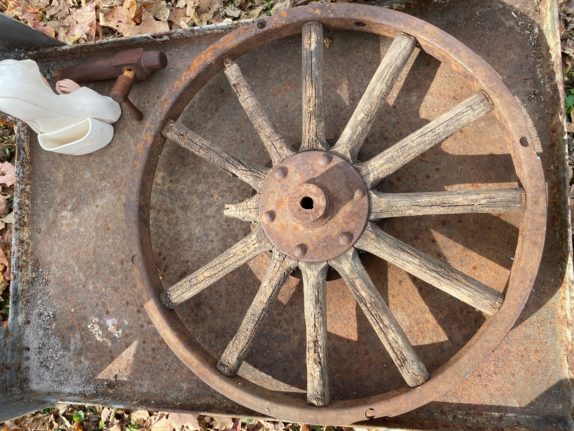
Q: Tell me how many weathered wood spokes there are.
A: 12